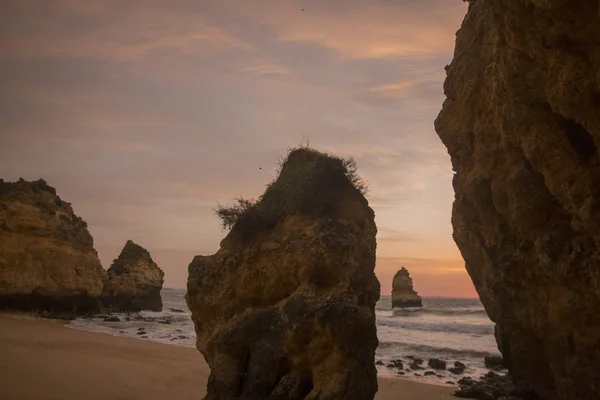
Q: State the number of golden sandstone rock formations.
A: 5